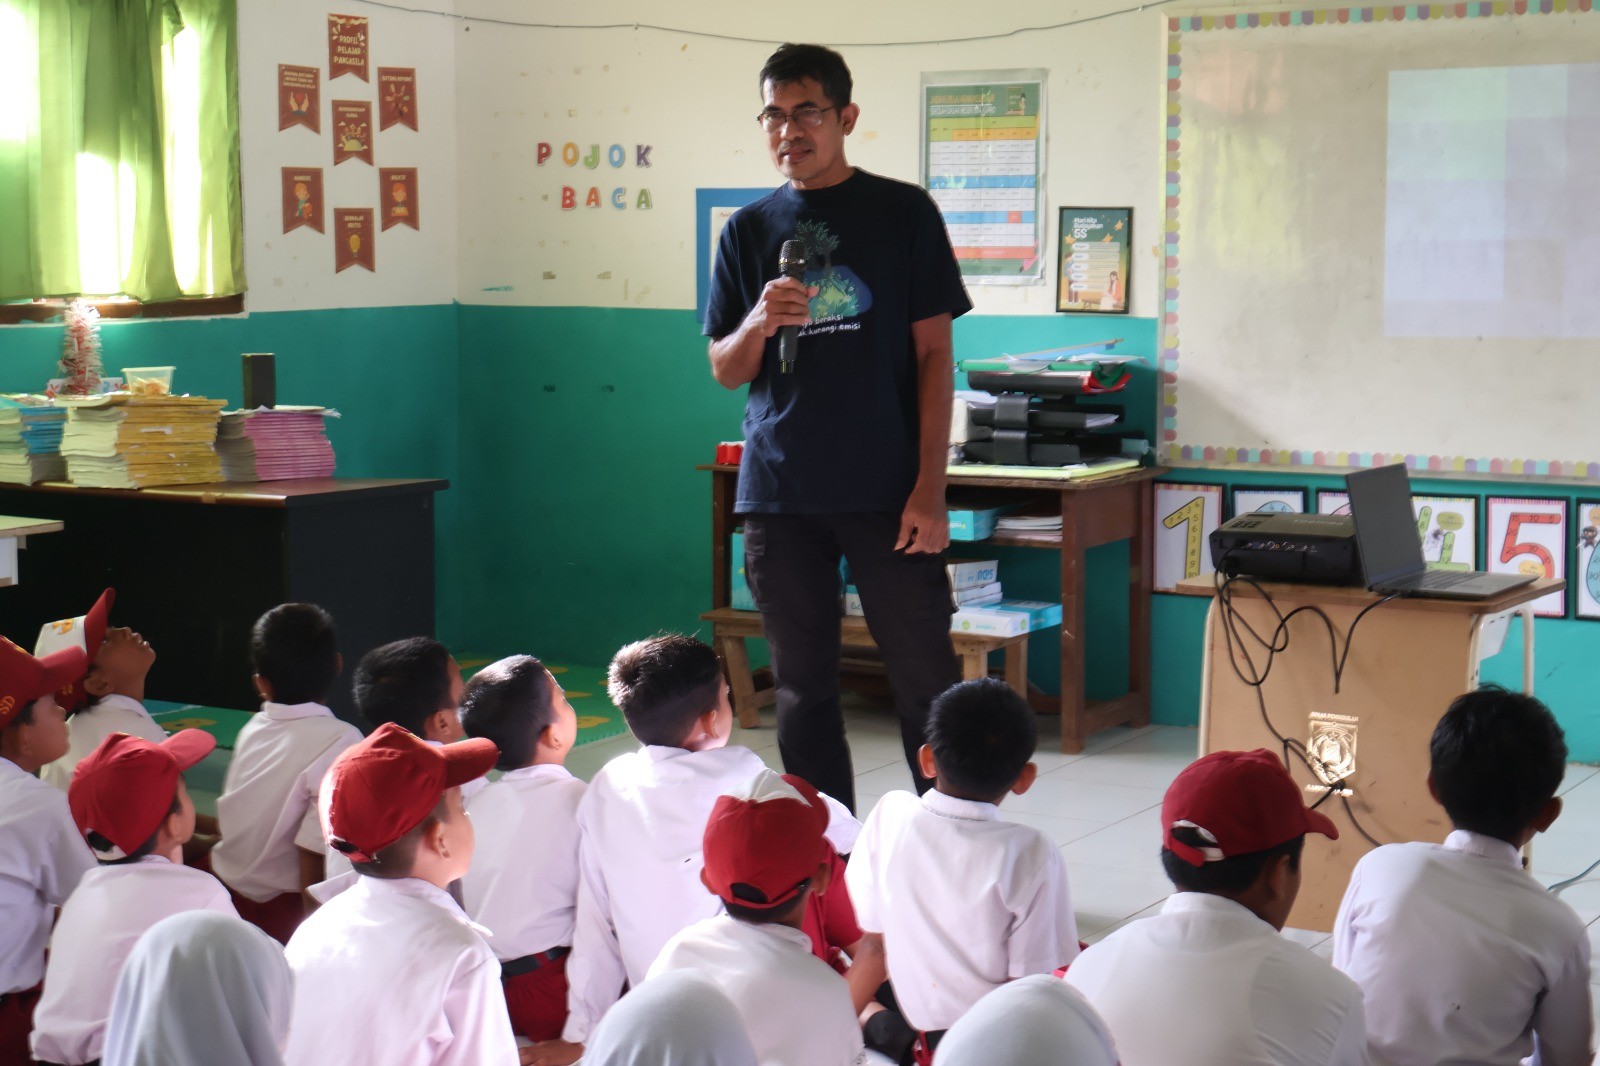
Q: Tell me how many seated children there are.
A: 15